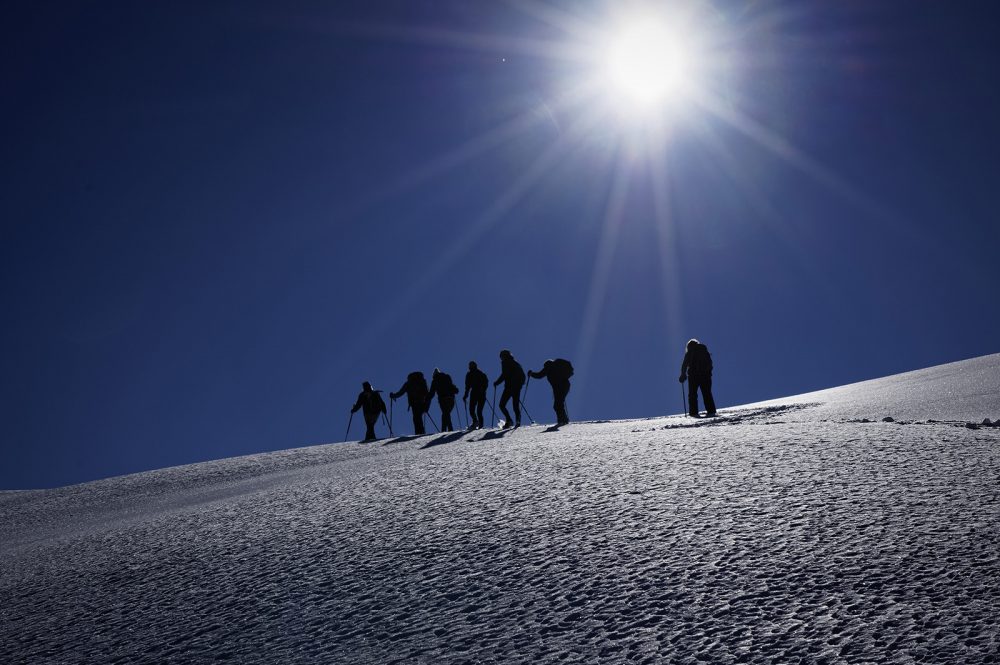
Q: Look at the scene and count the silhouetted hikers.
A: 7